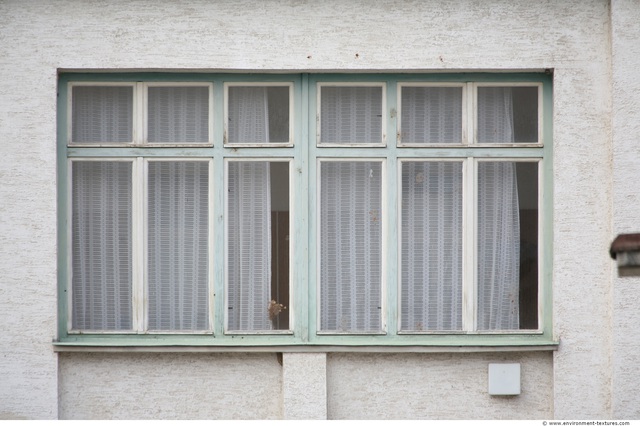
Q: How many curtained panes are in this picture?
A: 12